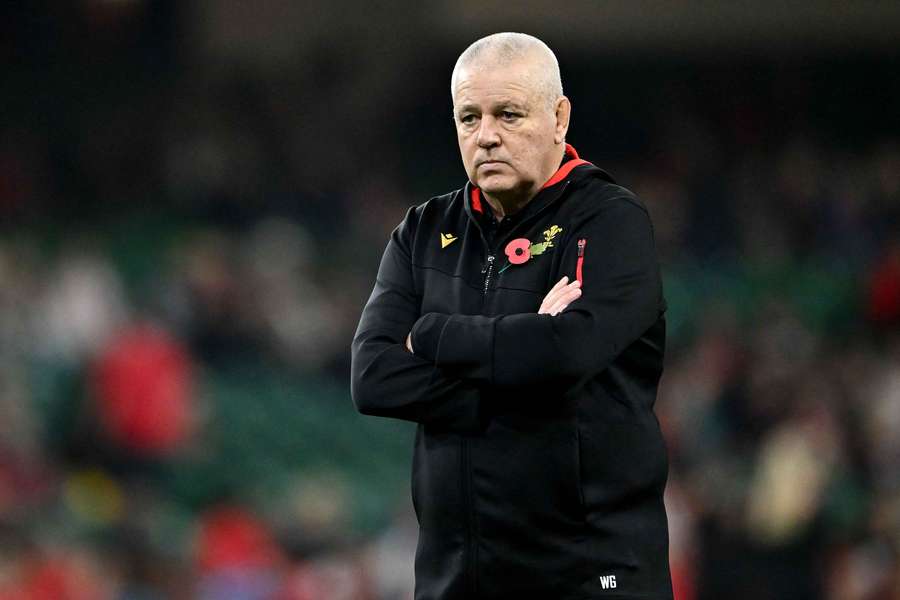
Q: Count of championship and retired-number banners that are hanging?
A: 0